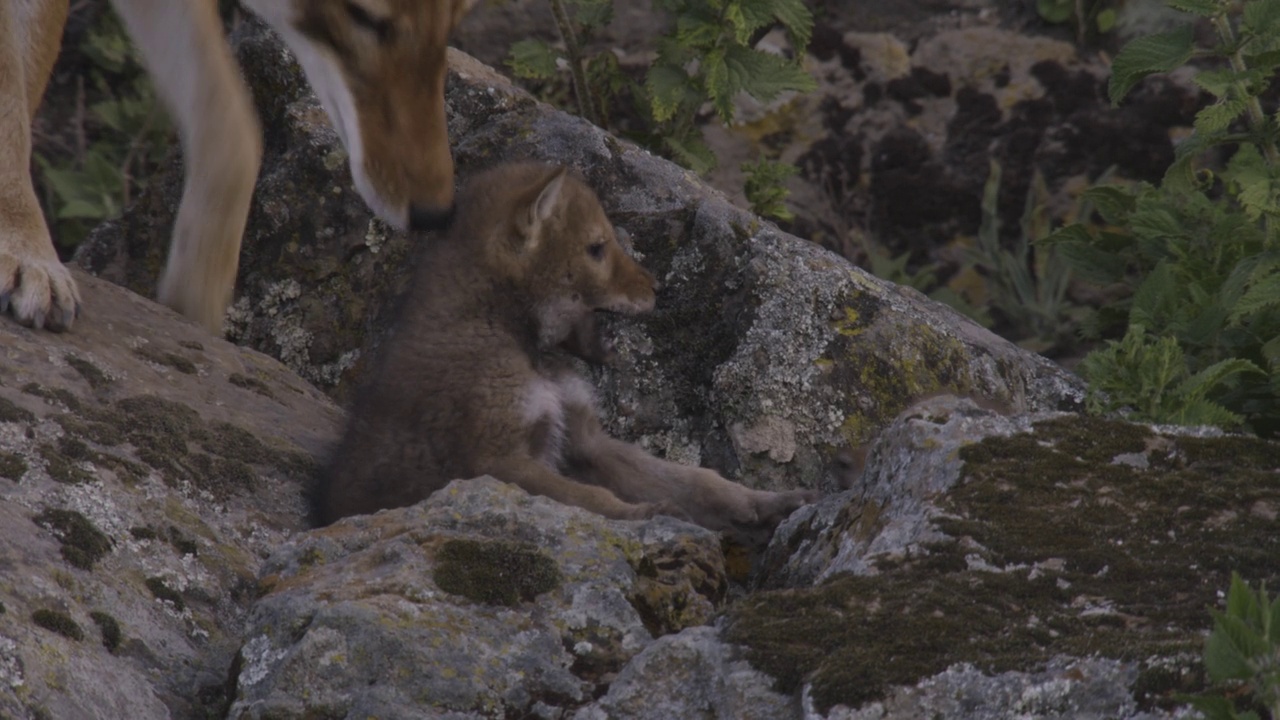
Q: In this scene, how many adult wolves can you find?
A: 1